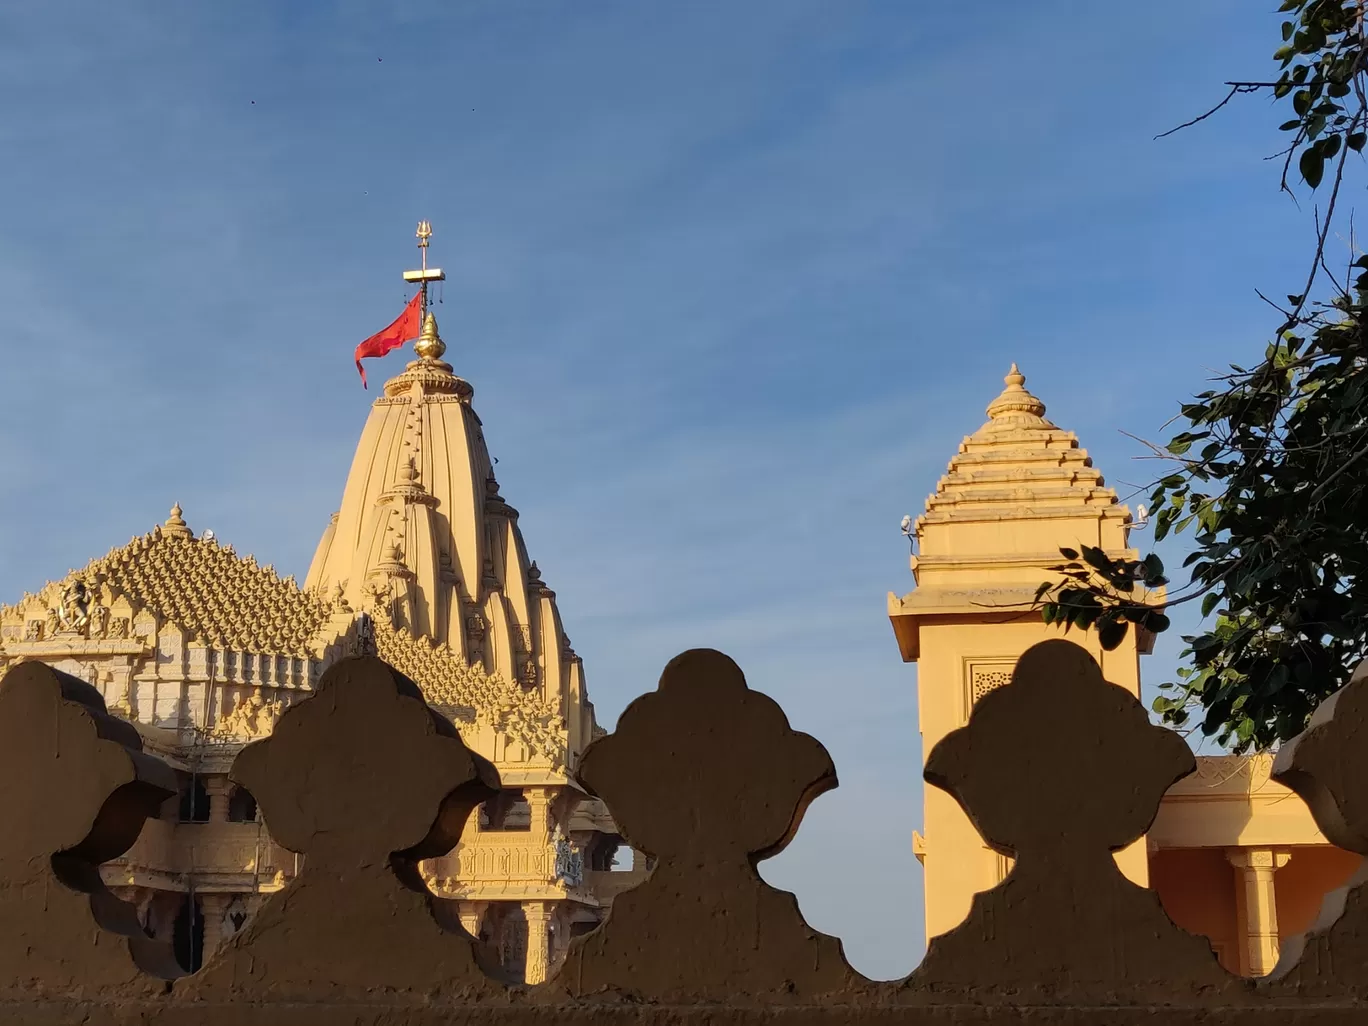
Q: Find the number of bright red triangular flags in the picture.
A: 1